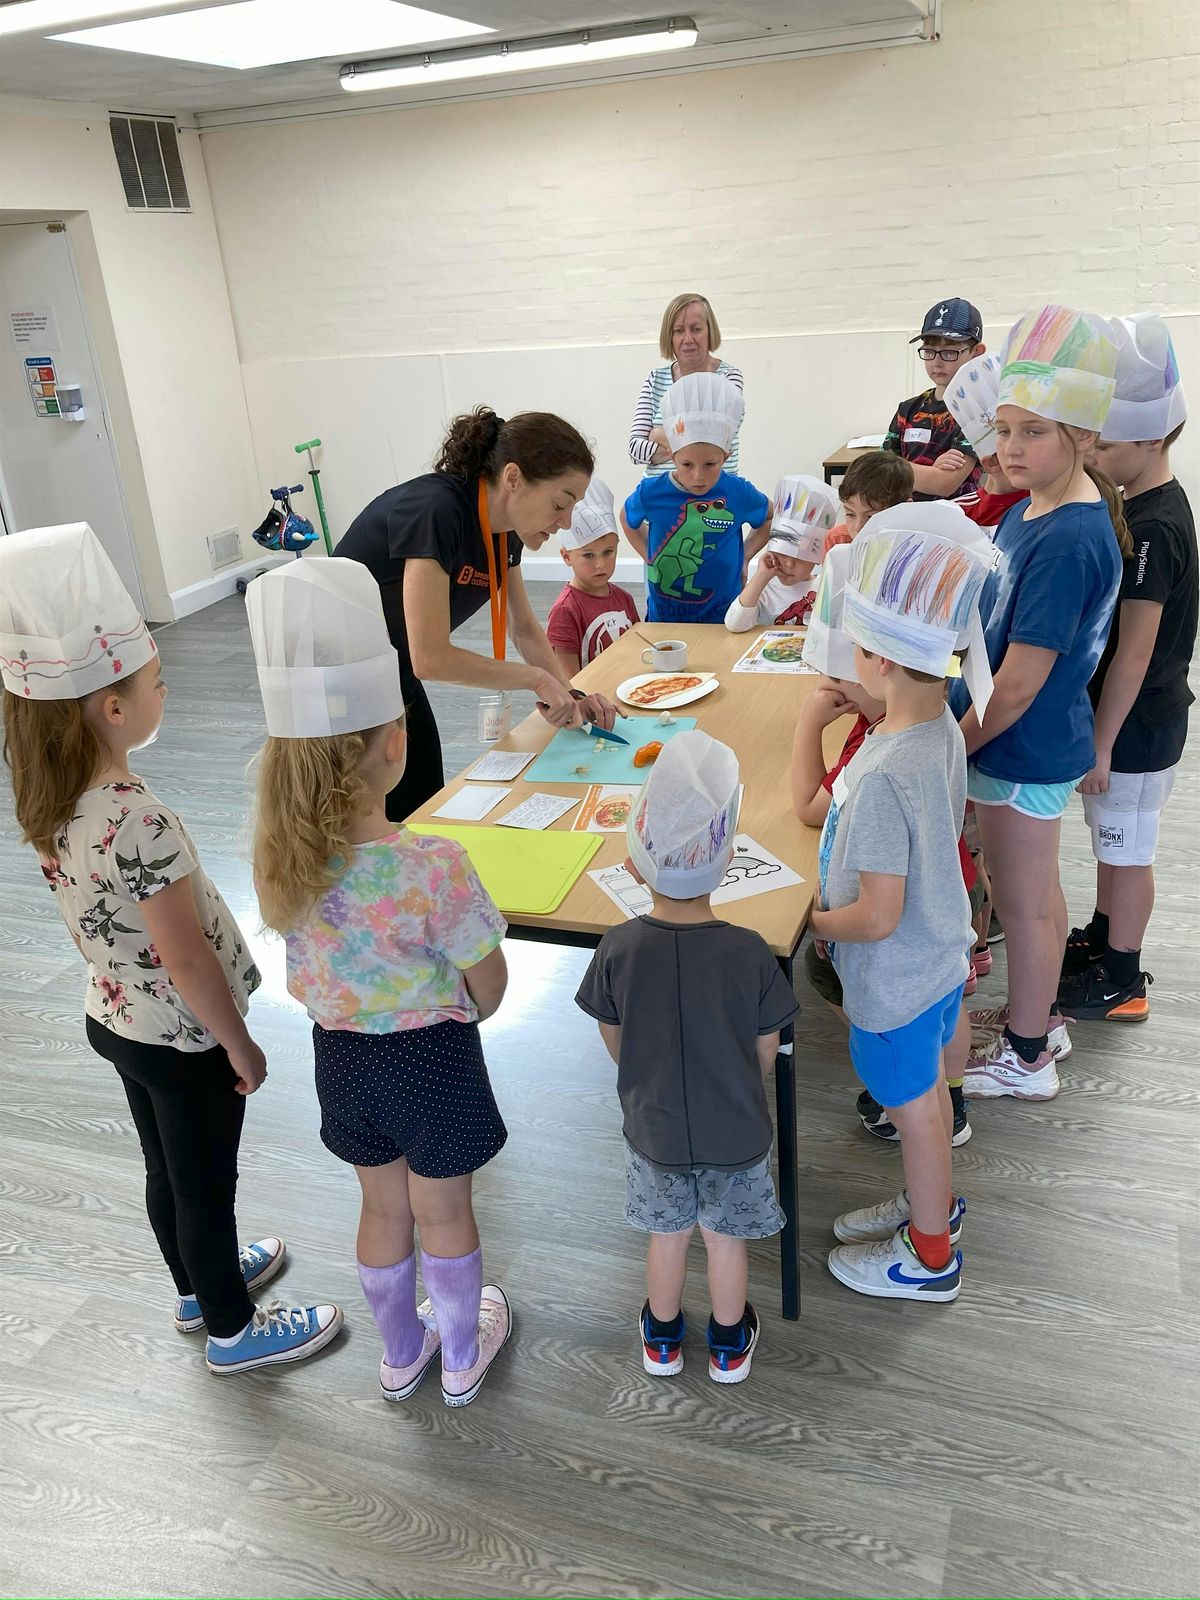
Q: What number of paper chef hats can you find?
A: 11